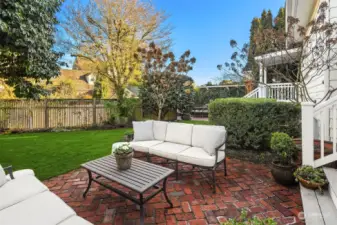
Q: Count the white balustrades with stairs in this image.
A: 2